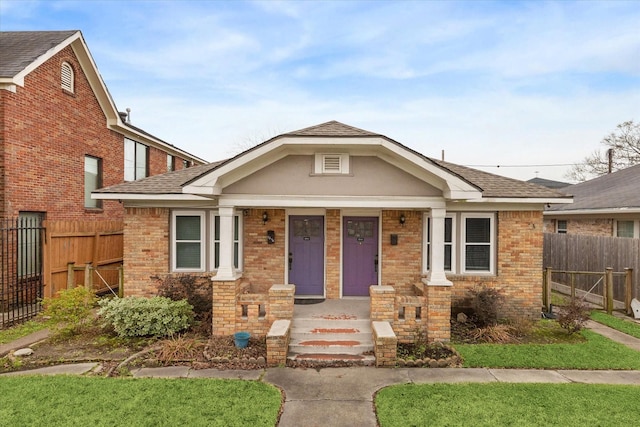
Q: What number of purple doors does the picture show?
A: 2